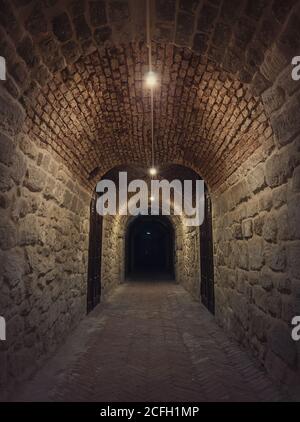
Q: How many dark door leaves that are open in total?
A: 2